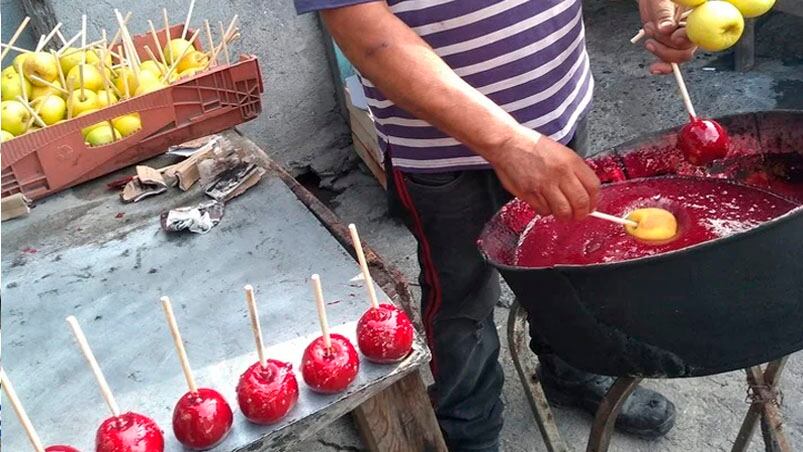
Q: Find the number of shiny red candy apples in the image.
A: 7